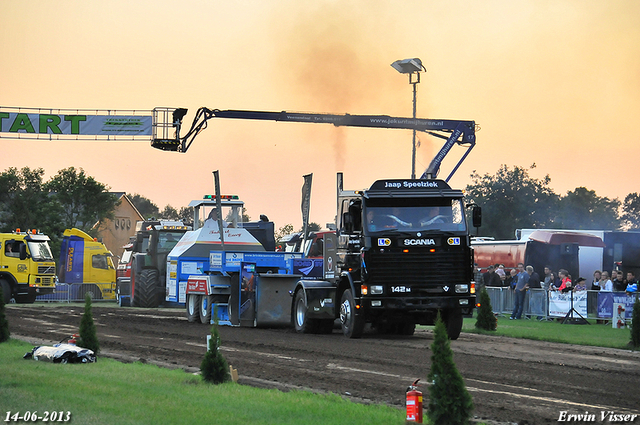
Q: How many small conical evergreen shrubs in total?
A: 6